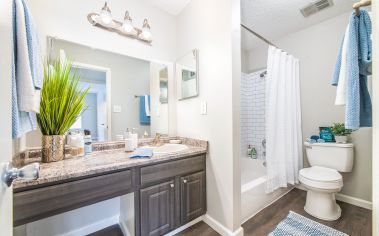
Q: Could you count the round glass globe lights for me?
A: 3